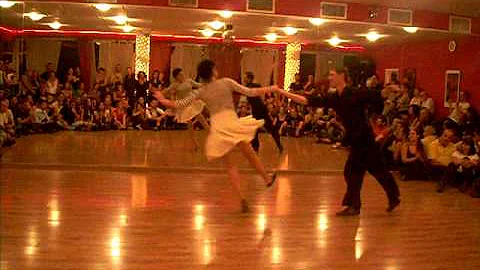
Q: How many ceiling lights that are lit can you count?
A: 15